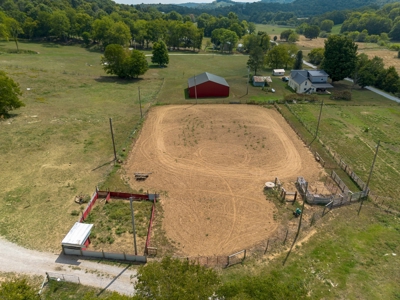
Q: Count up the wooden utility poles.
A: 8